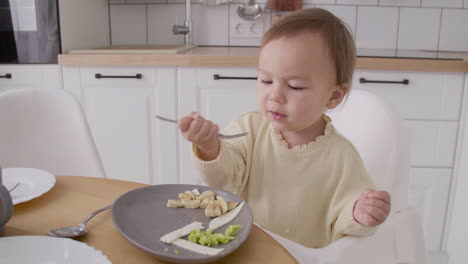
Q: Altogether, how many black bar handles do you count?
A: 4